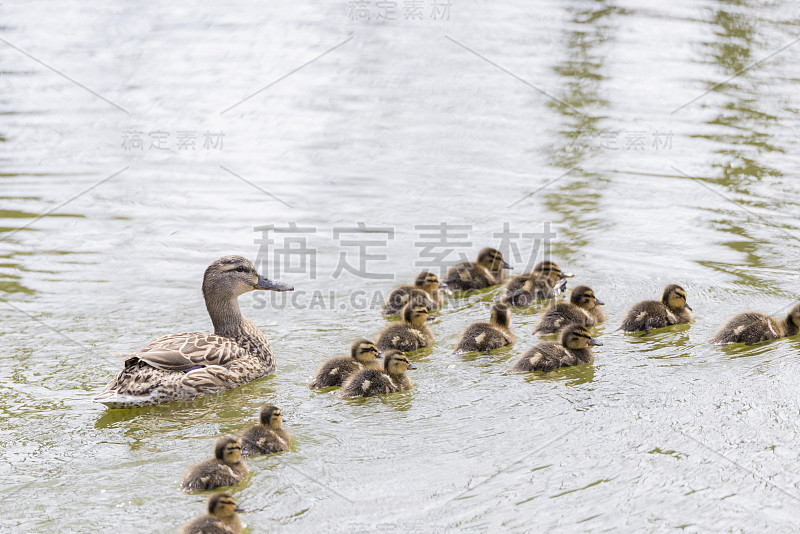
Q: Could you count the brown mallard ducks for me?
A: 15